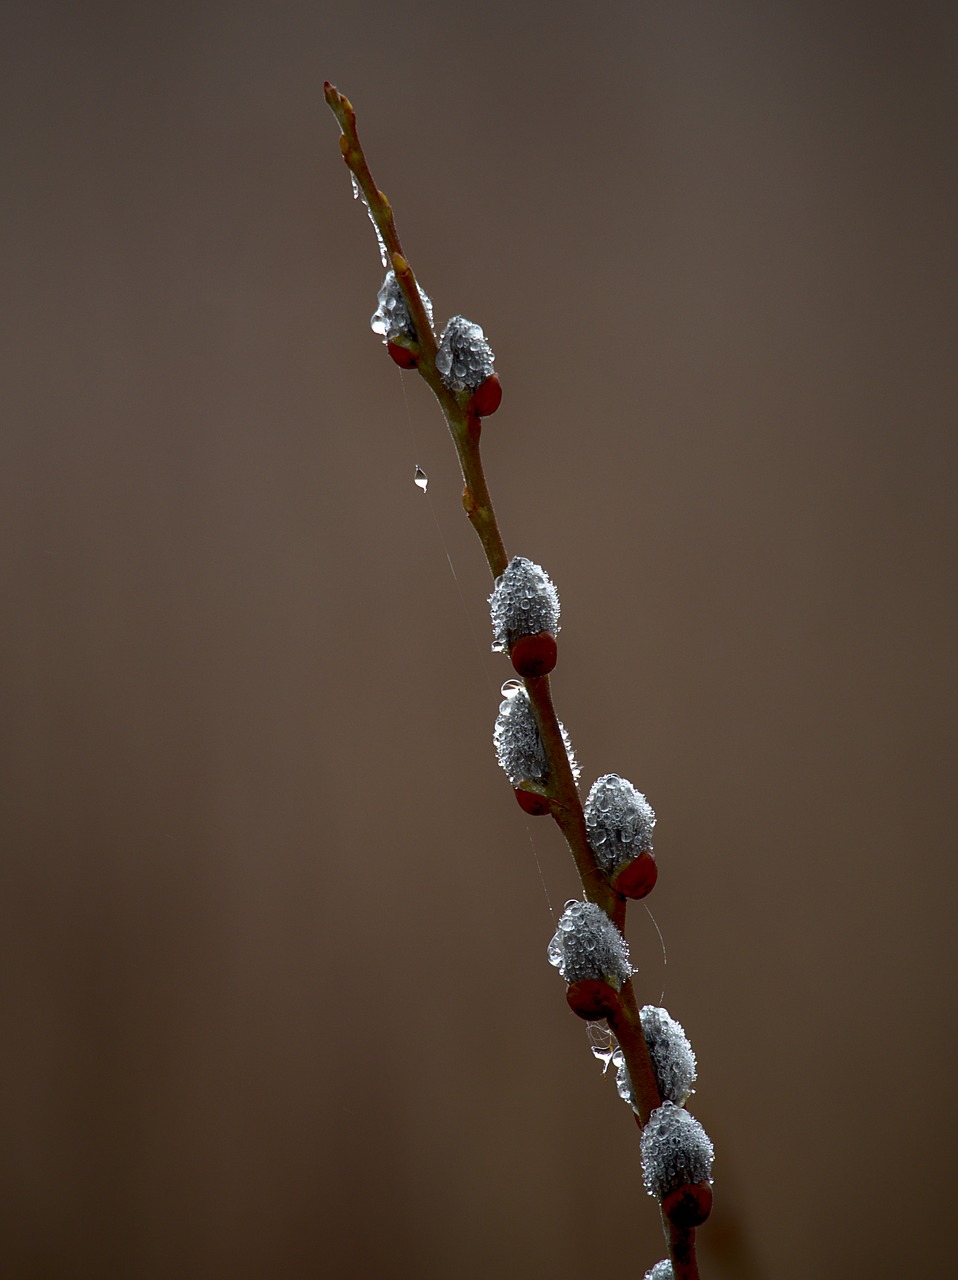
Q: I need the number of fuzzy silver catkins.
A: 9